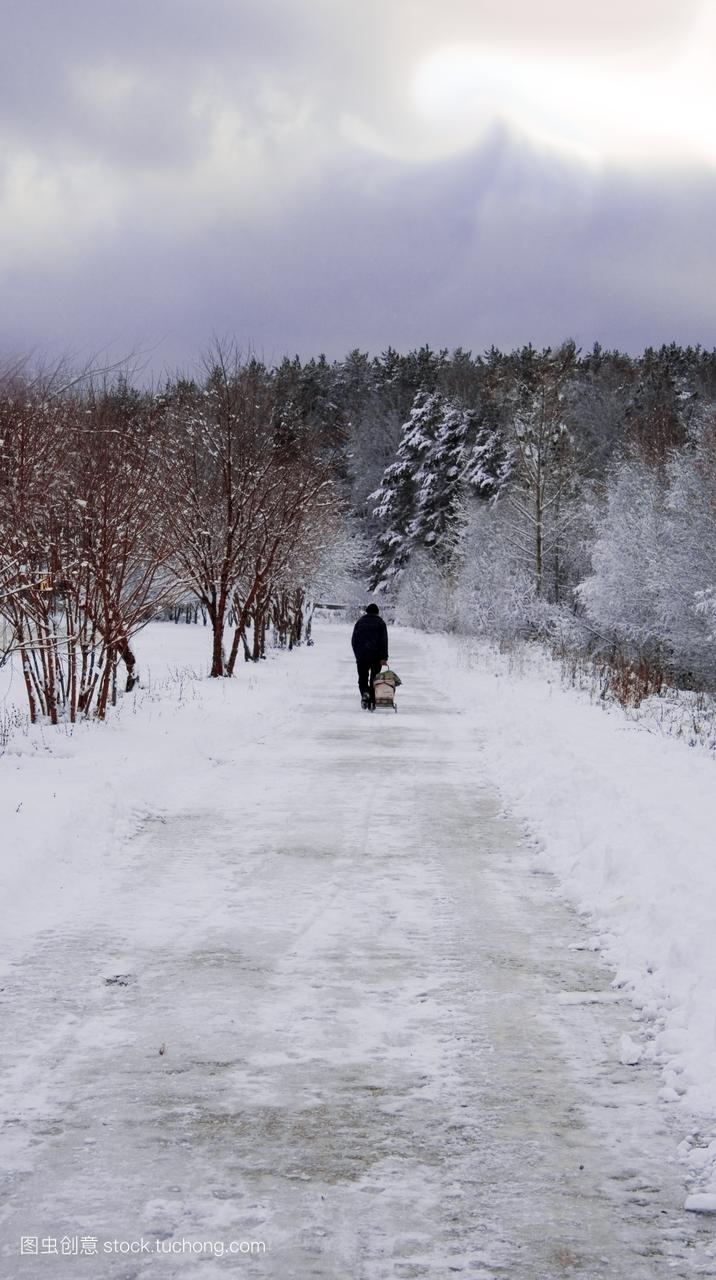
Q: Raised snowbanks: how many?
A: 2